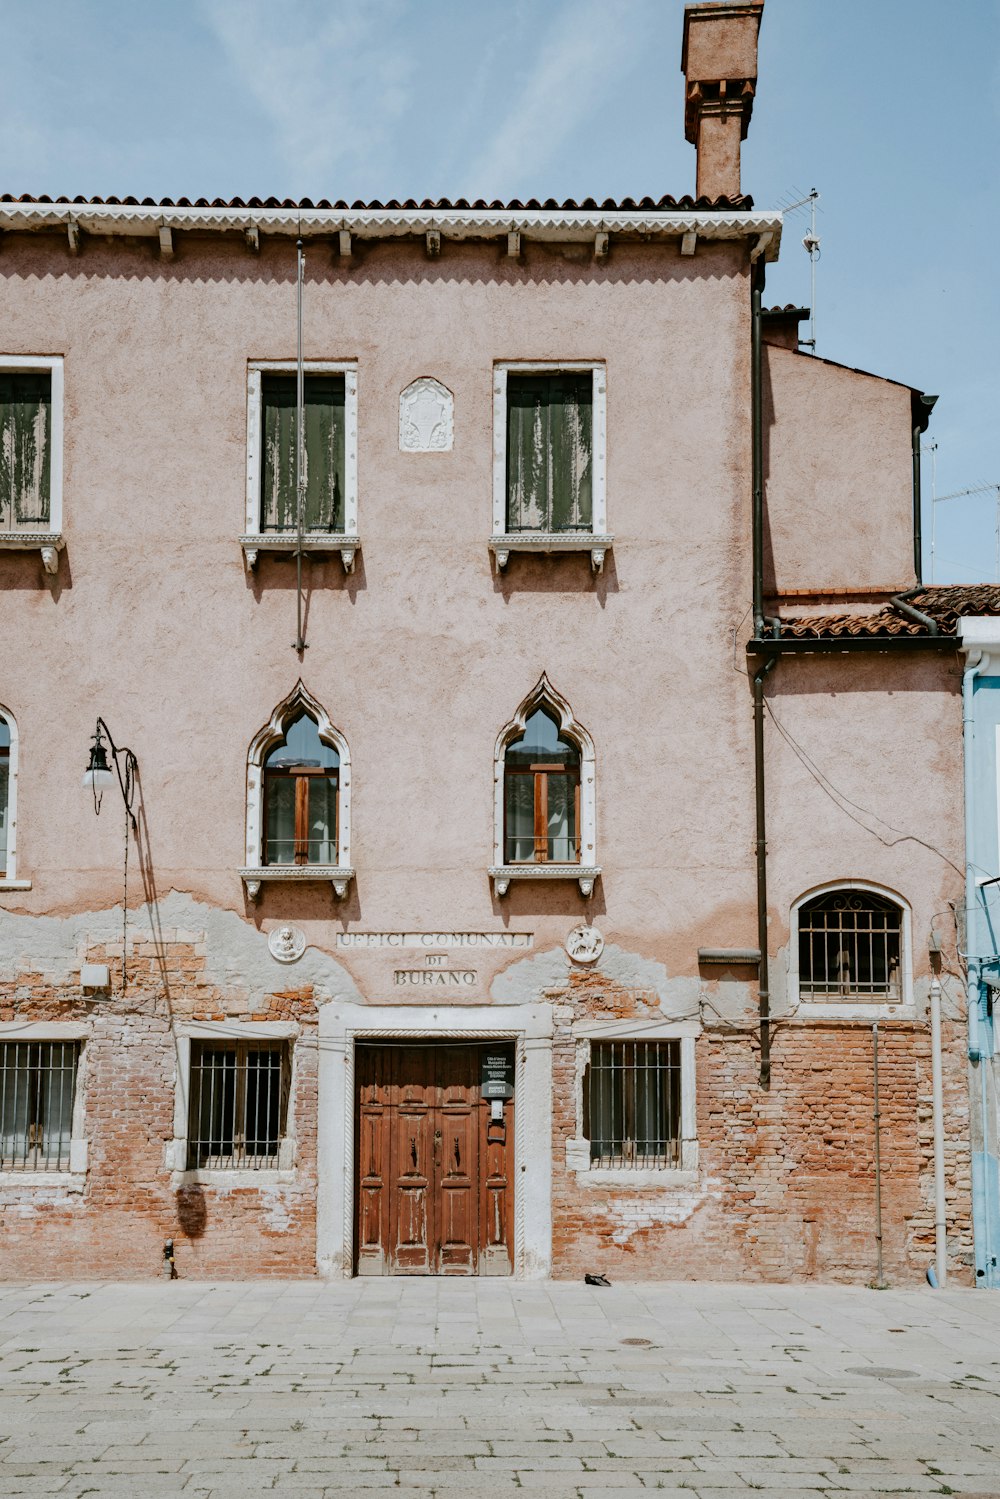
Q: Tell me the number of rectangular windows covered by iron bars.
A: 3